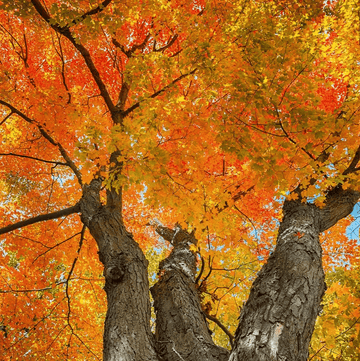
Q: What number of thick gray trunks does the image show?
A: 3